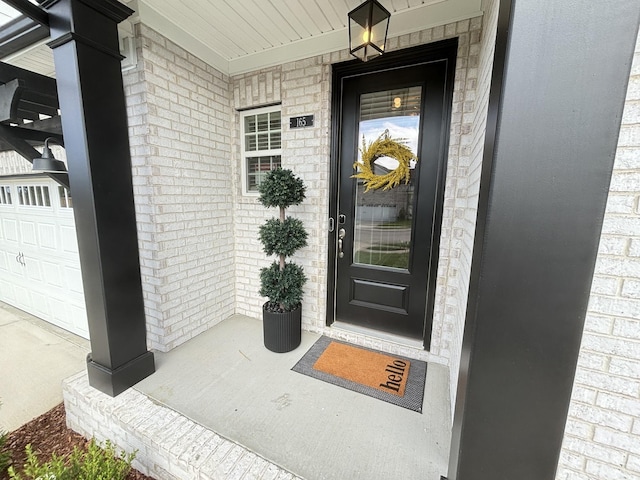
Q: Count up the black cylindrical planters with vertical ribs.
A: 1